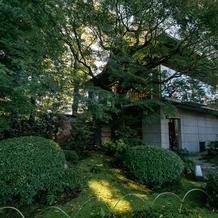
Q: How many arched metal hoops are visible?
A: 6